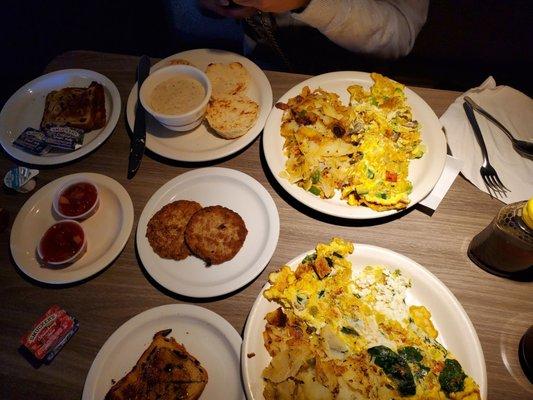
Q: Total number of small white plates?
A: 5